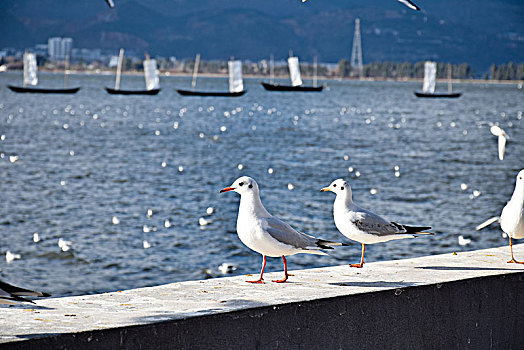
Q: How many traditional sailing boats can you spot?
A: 5